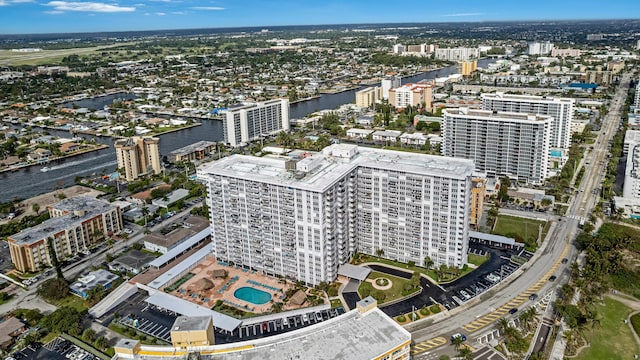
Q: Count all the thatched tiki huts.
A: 3